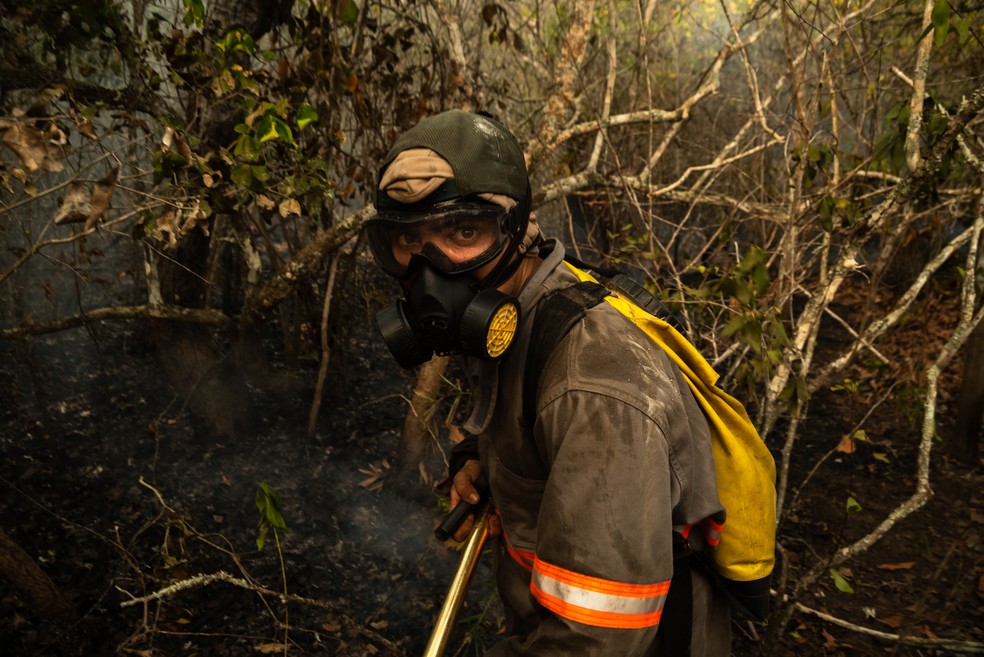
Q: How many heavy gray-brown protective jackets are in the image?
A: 1